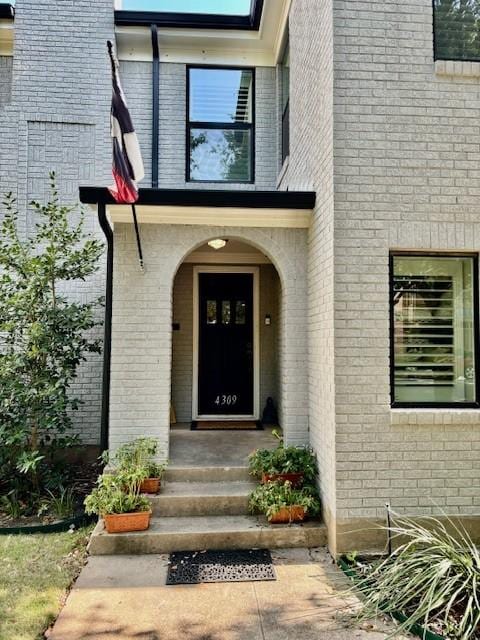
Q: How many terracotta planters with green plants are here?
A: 4